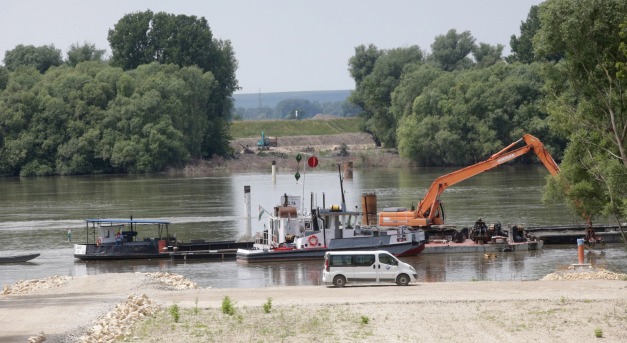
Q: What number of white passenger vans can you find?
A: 1